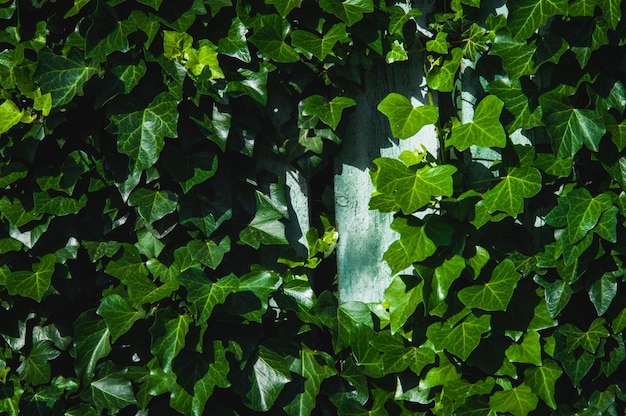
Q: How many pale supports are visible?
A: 3